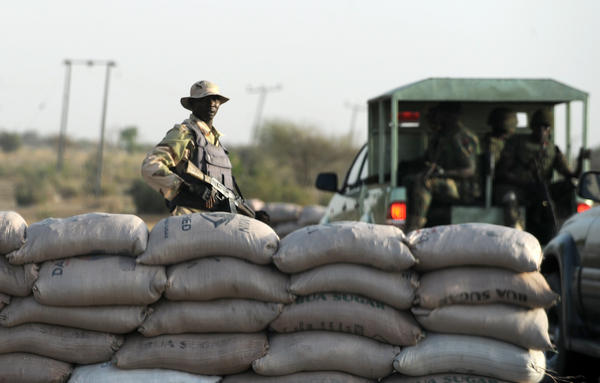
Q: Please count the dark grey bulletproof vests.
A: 1